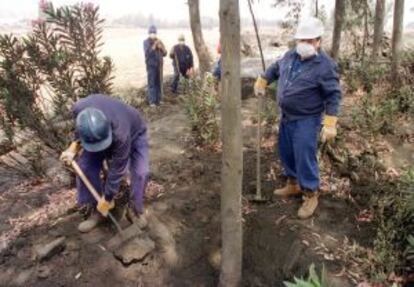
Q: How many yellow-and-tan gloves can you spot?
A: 4